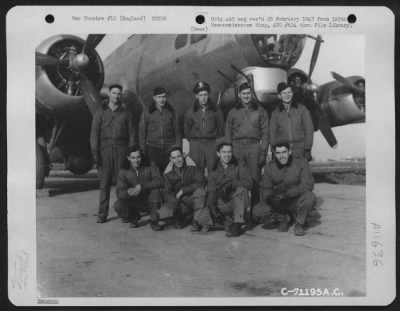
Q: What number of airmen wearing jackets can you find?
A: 9